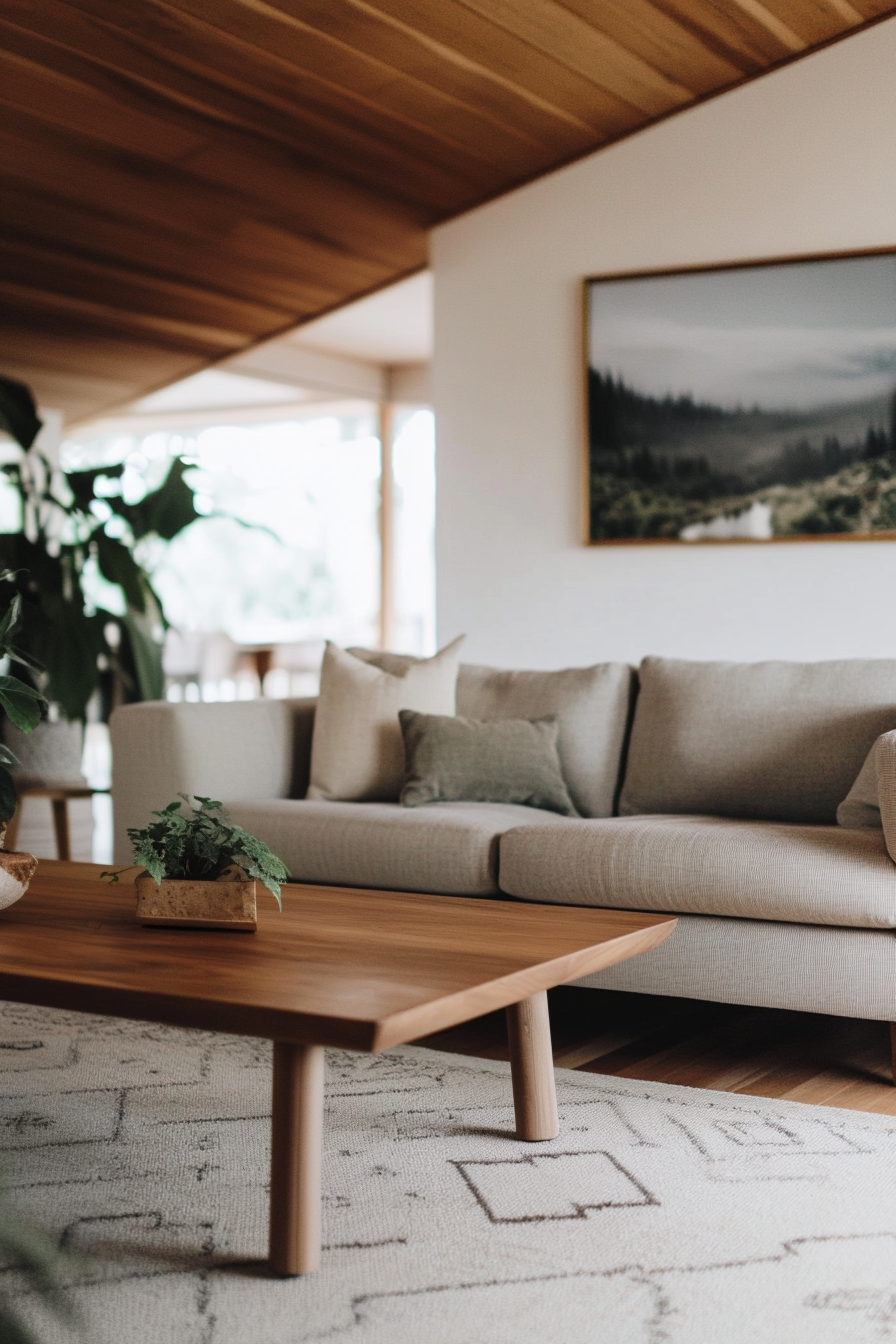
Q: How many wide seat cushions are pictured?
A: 2